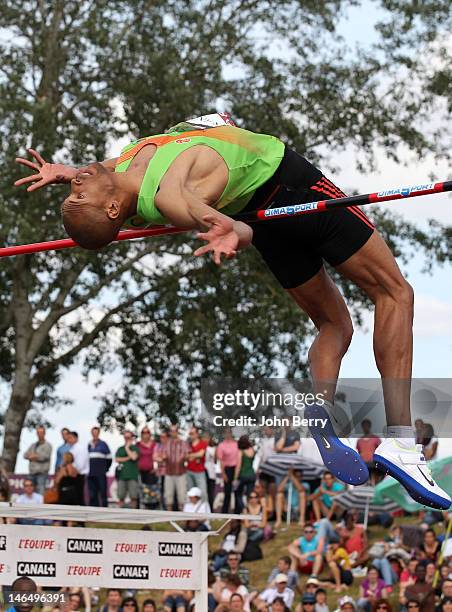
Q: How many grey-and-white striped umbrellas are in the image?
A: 2